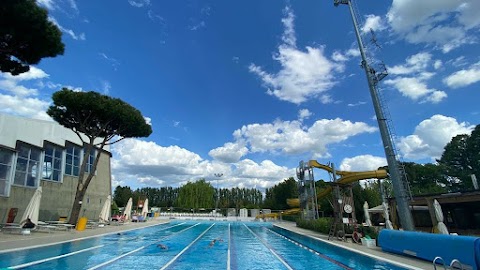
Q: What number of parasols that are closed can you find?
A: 7